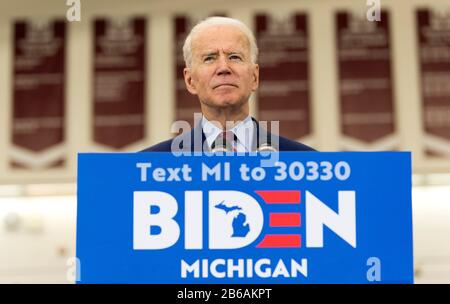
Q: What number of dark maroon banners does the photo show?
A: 6